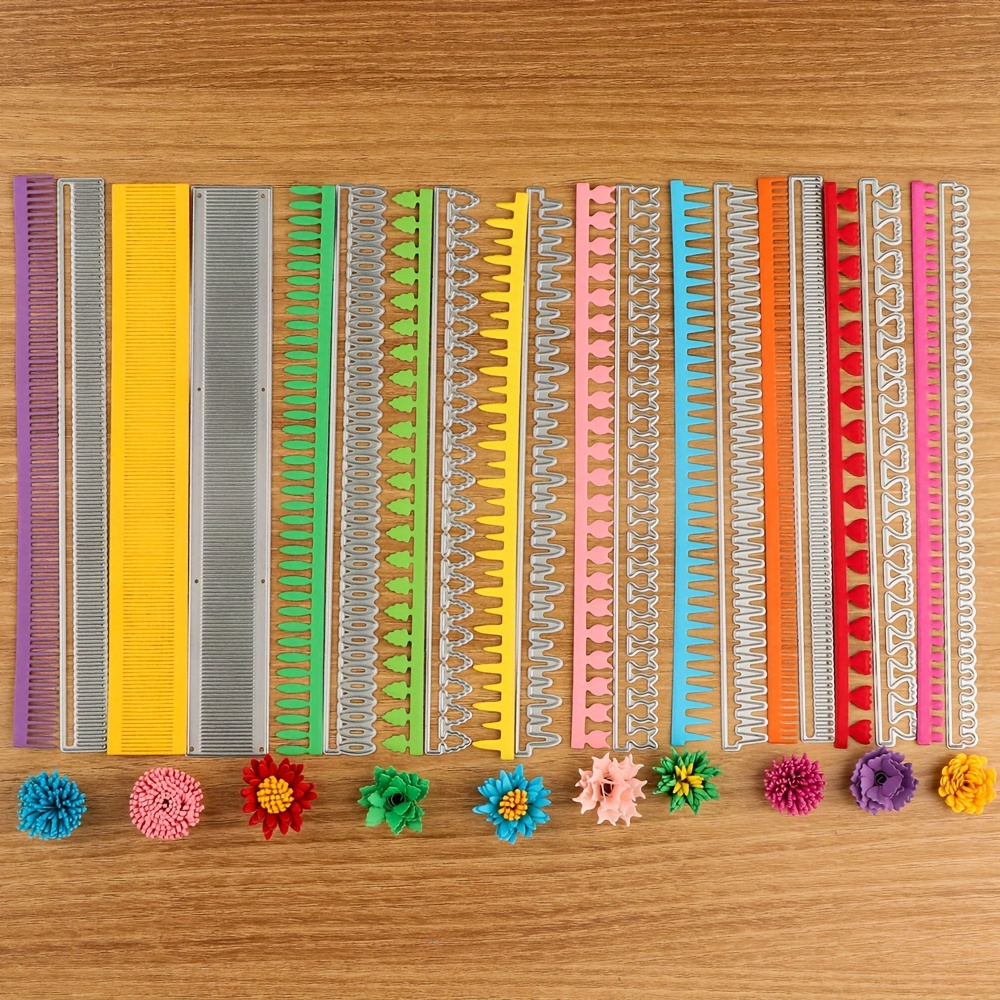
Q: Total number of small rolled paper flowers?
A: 10